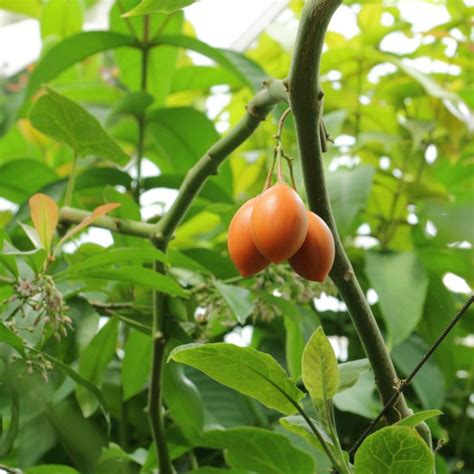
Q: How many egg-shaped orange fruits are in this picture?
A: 3